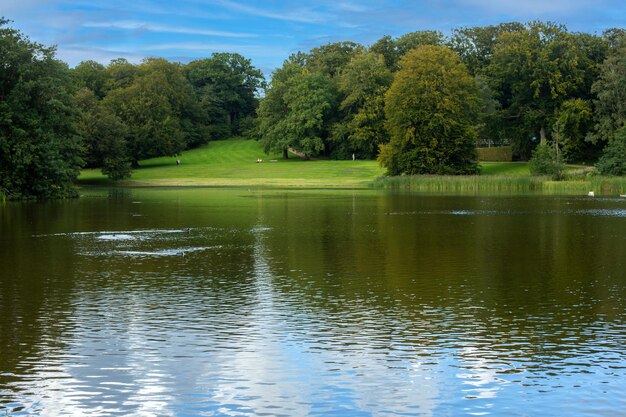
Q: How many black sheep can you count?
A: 0